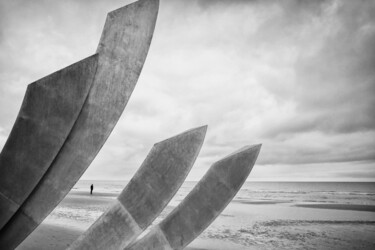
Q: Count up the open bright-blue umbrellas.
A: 0